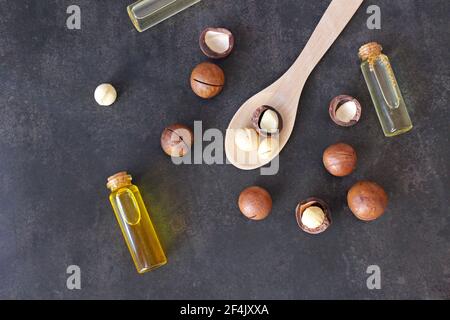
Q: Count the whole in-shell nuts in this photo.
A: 5